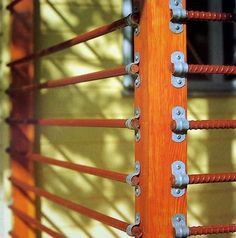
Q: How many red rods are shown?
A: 11